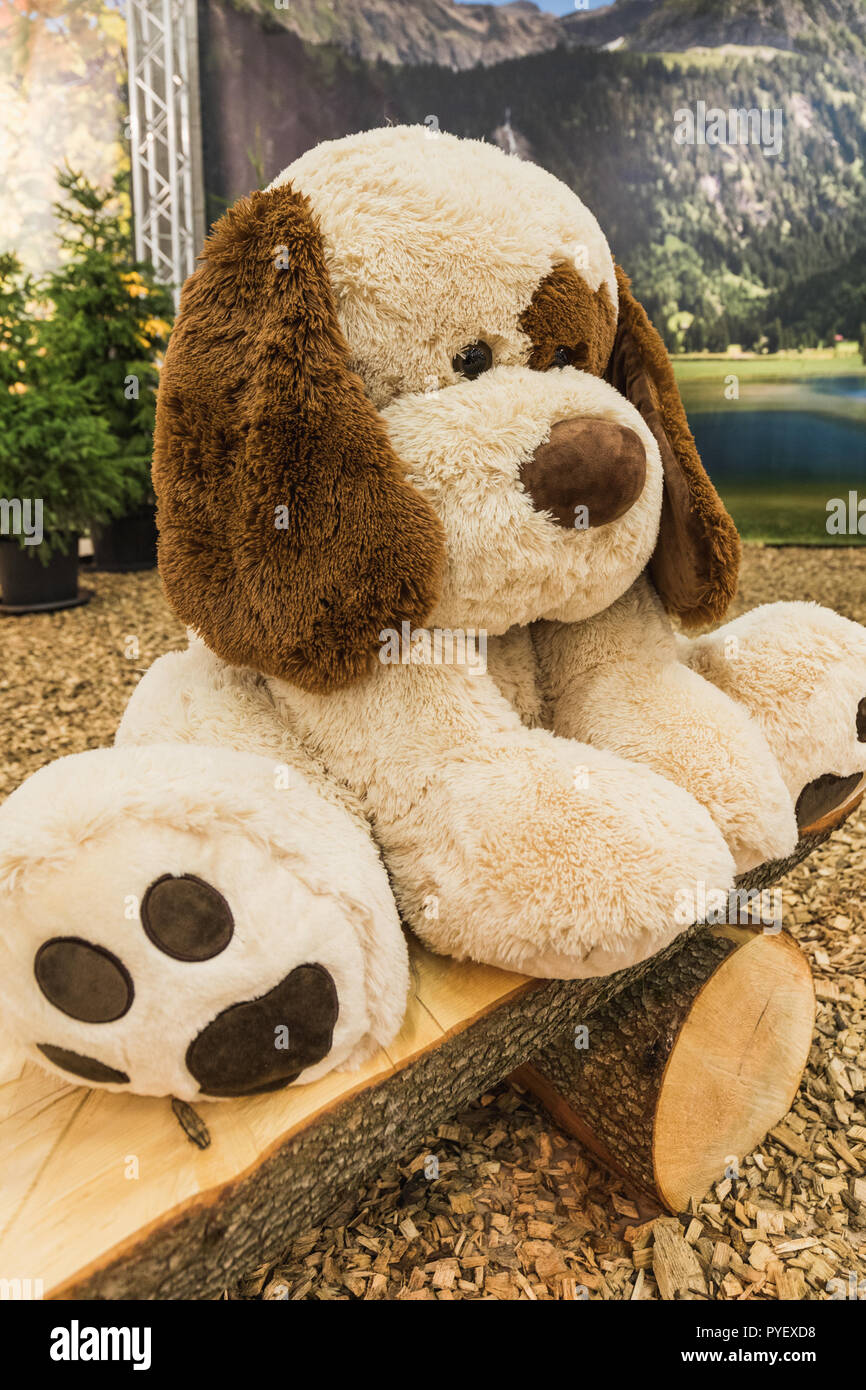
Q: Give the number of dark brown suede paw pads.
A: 6